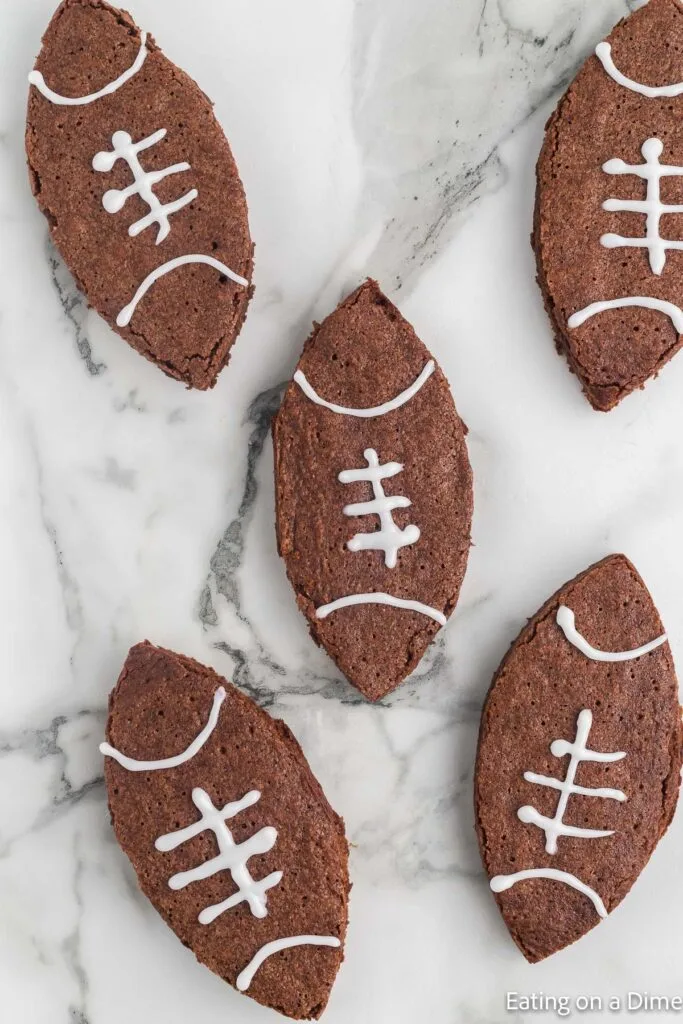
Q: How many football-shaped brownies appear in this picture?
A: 5